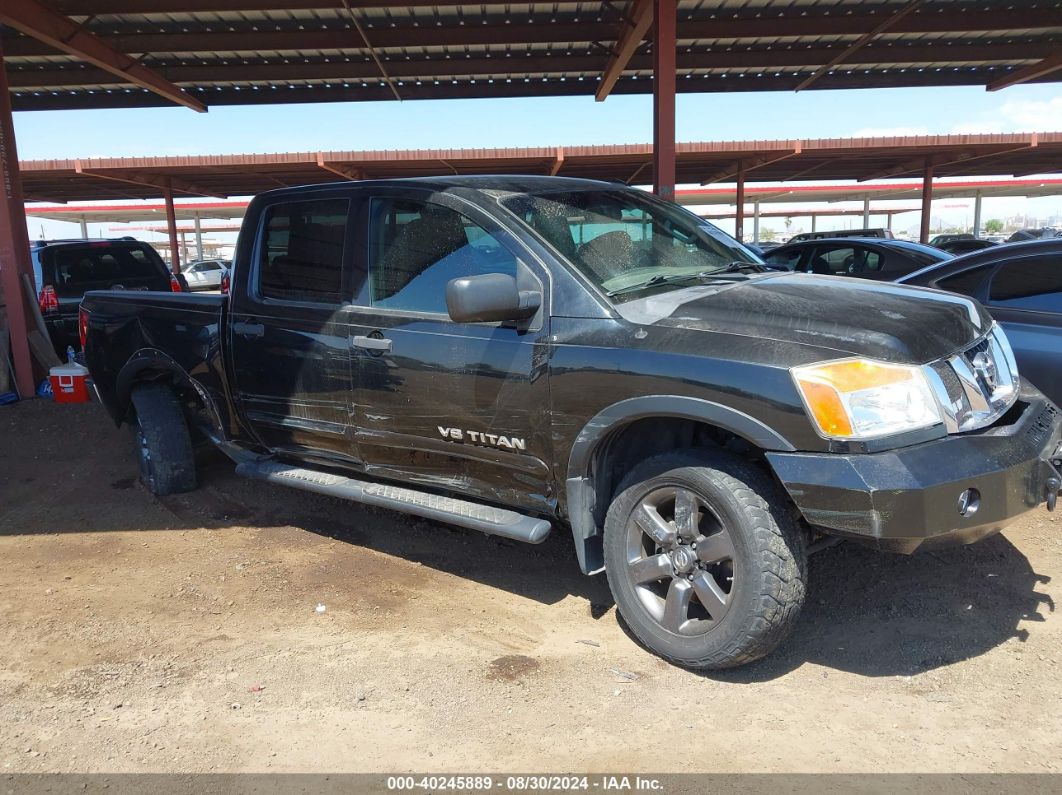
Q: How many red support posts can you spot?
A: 5